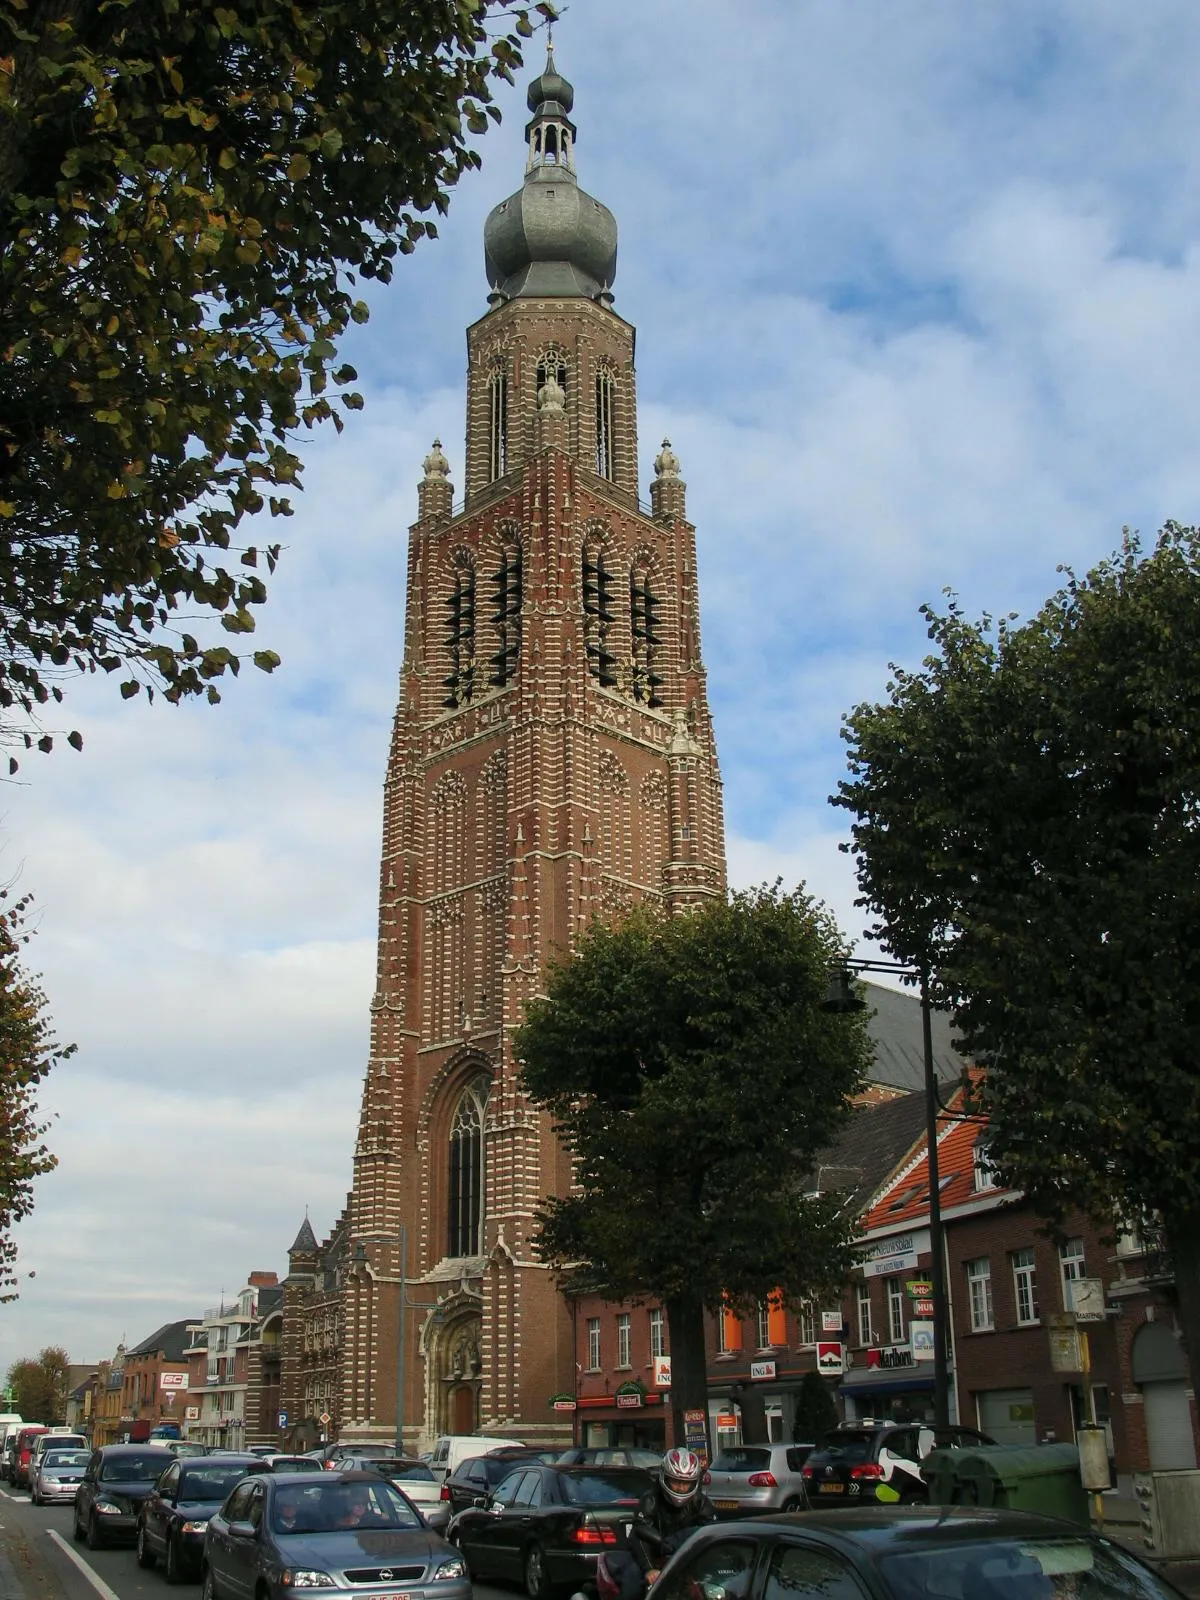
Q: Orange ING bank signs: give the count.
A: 2